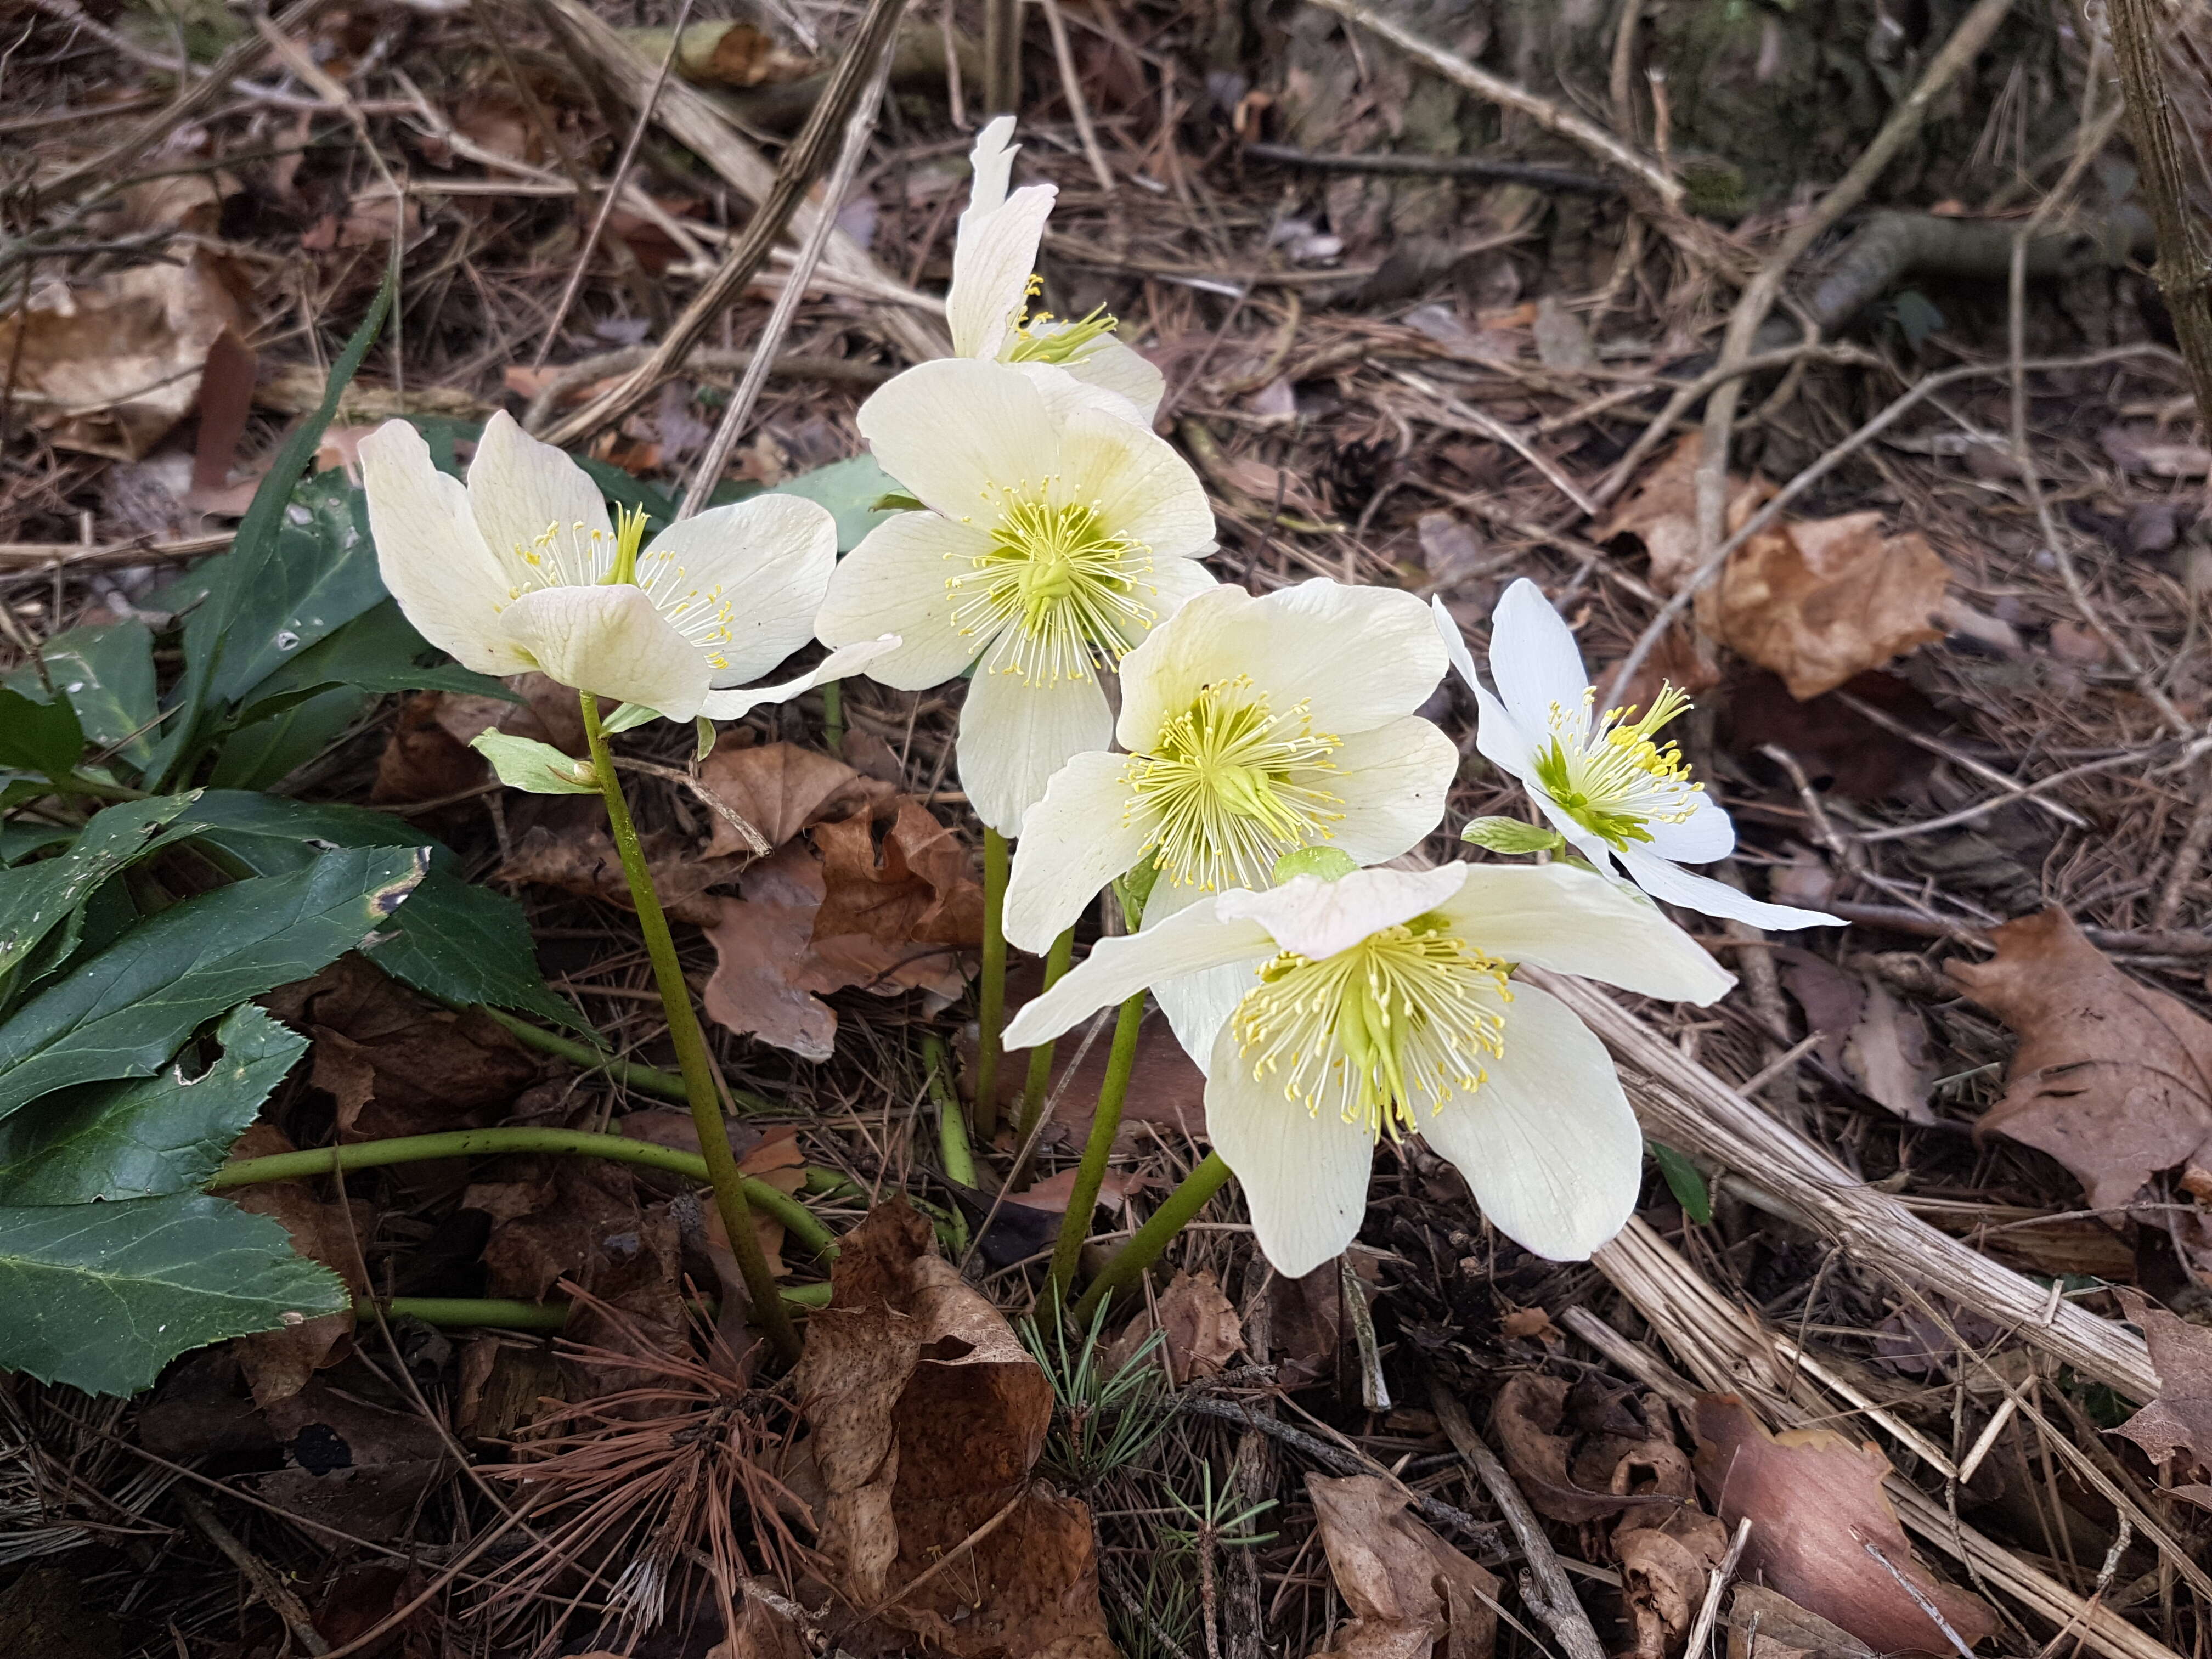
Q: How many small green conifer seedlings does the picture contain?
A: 2